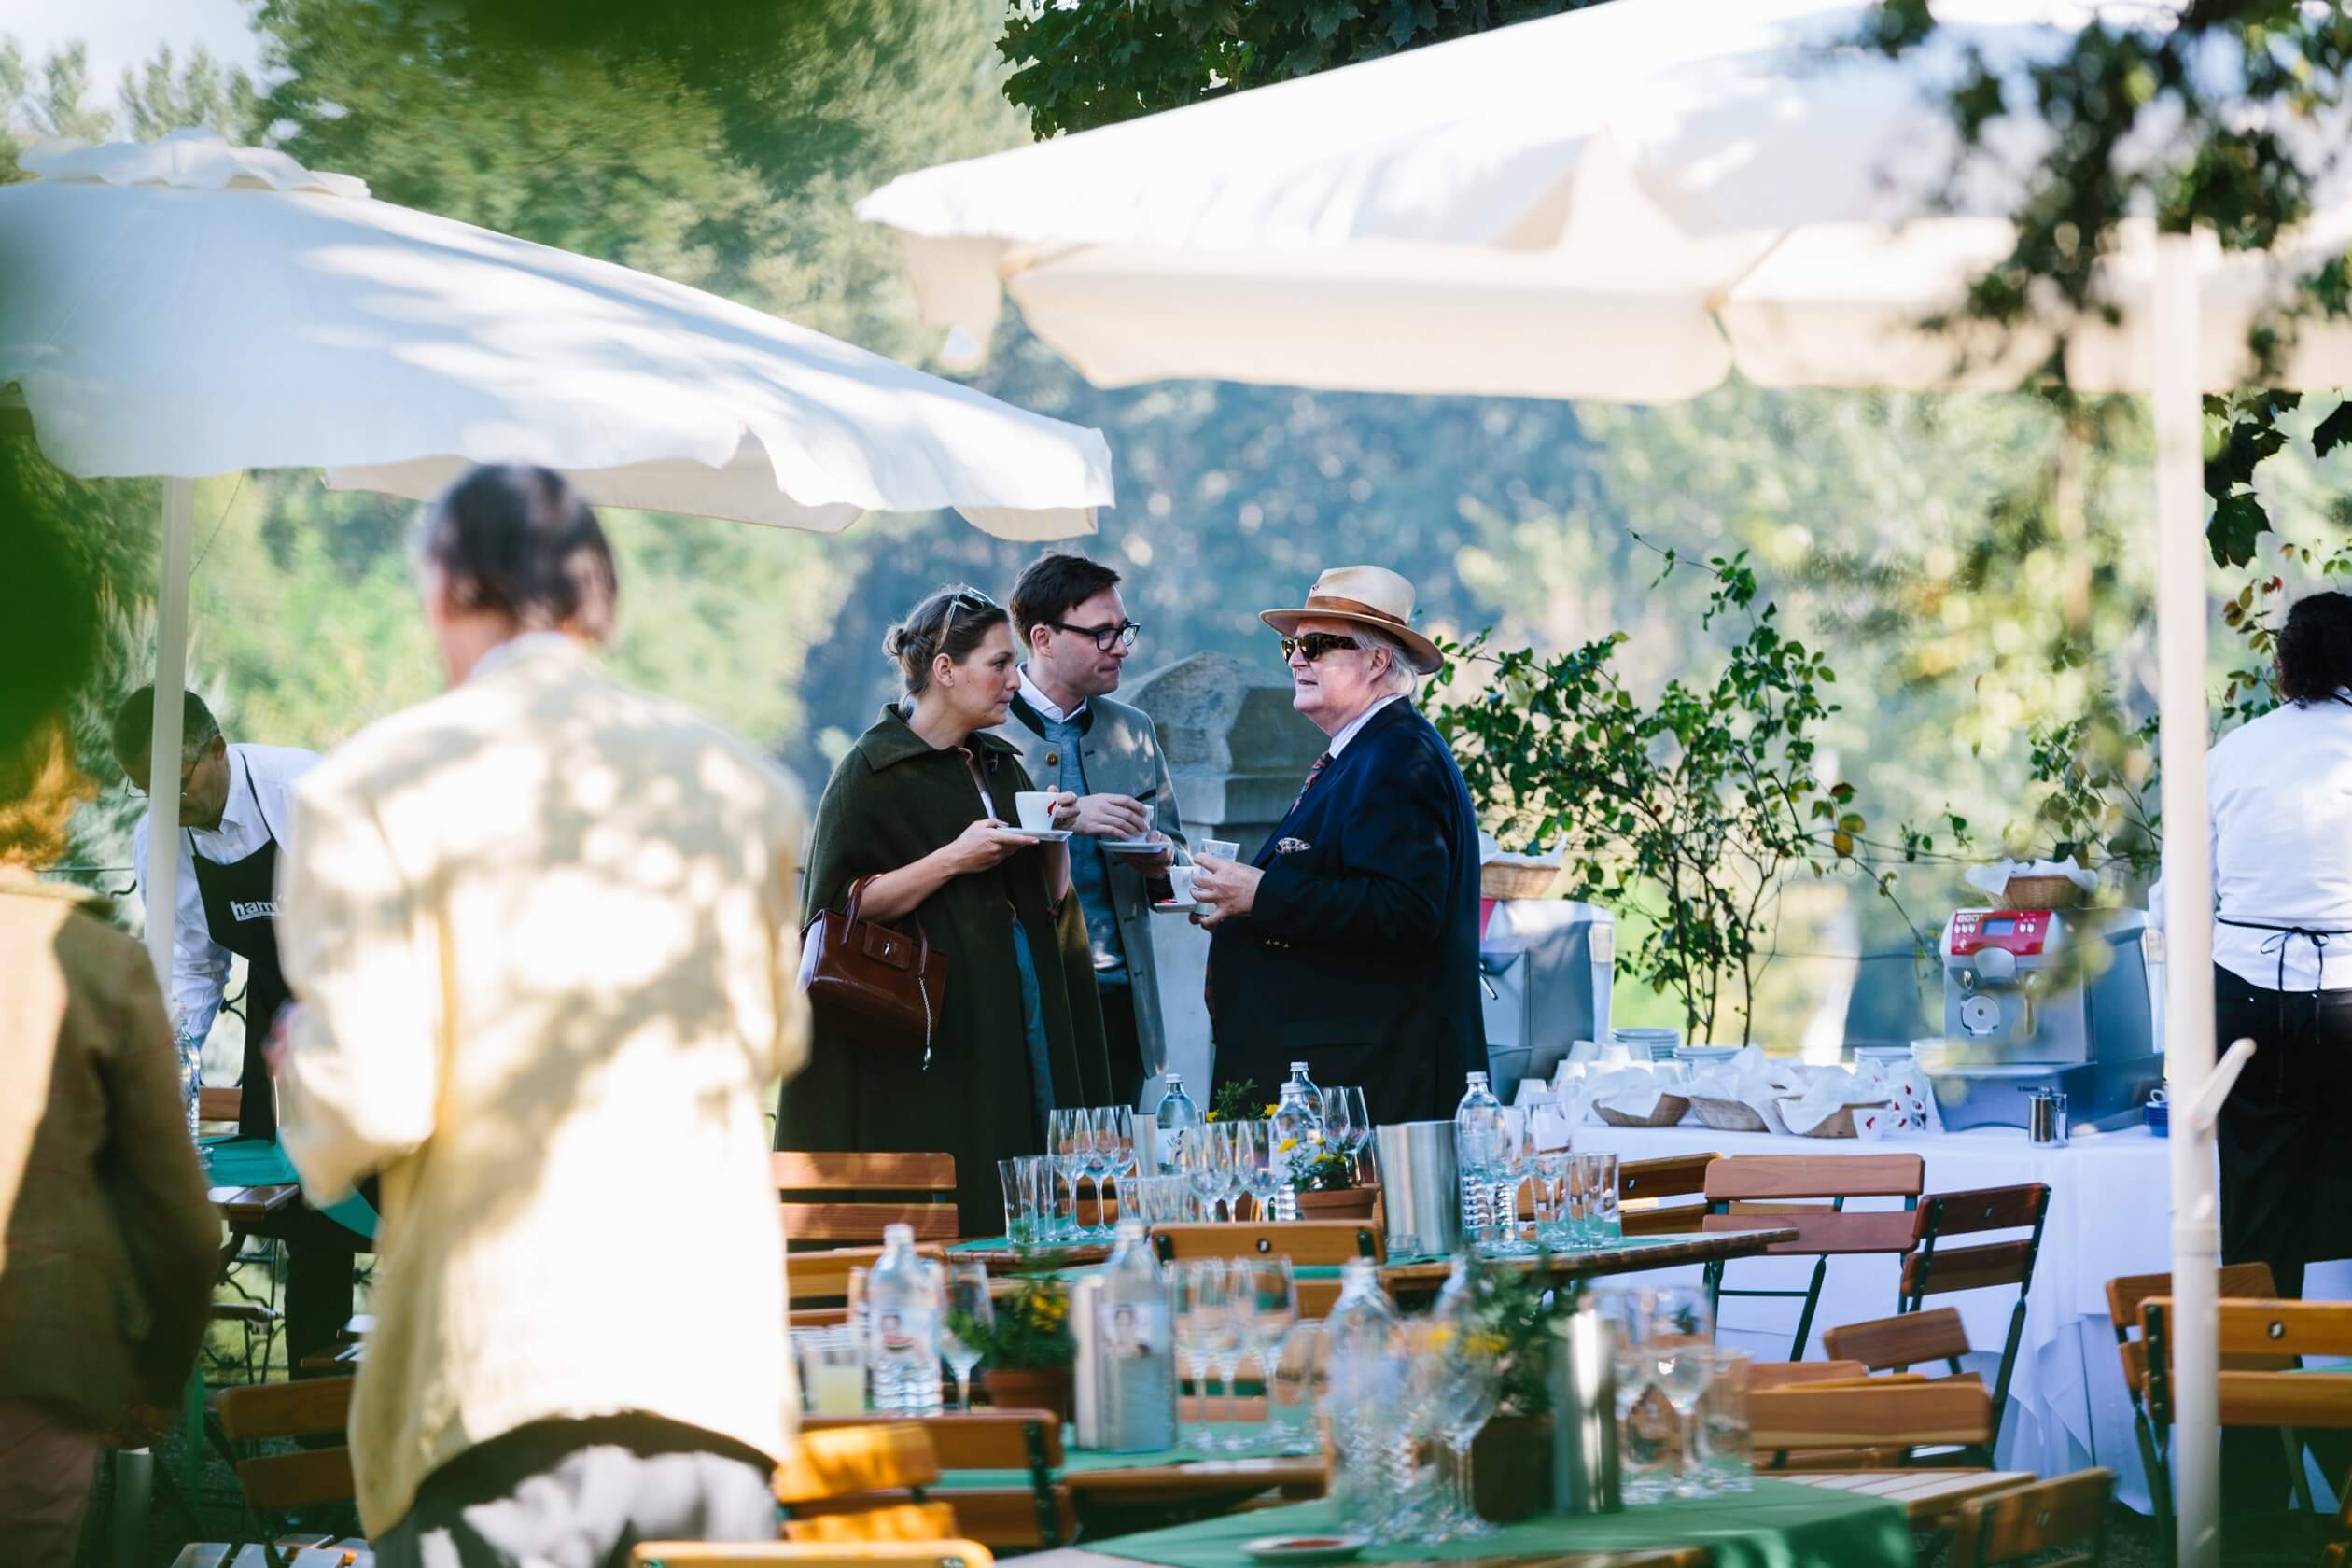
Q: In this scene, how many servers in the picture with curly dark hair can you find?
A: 1